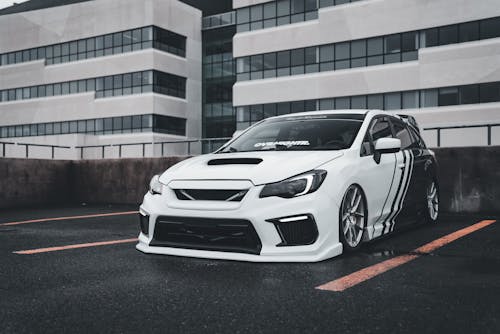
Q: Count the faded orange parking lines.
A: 3